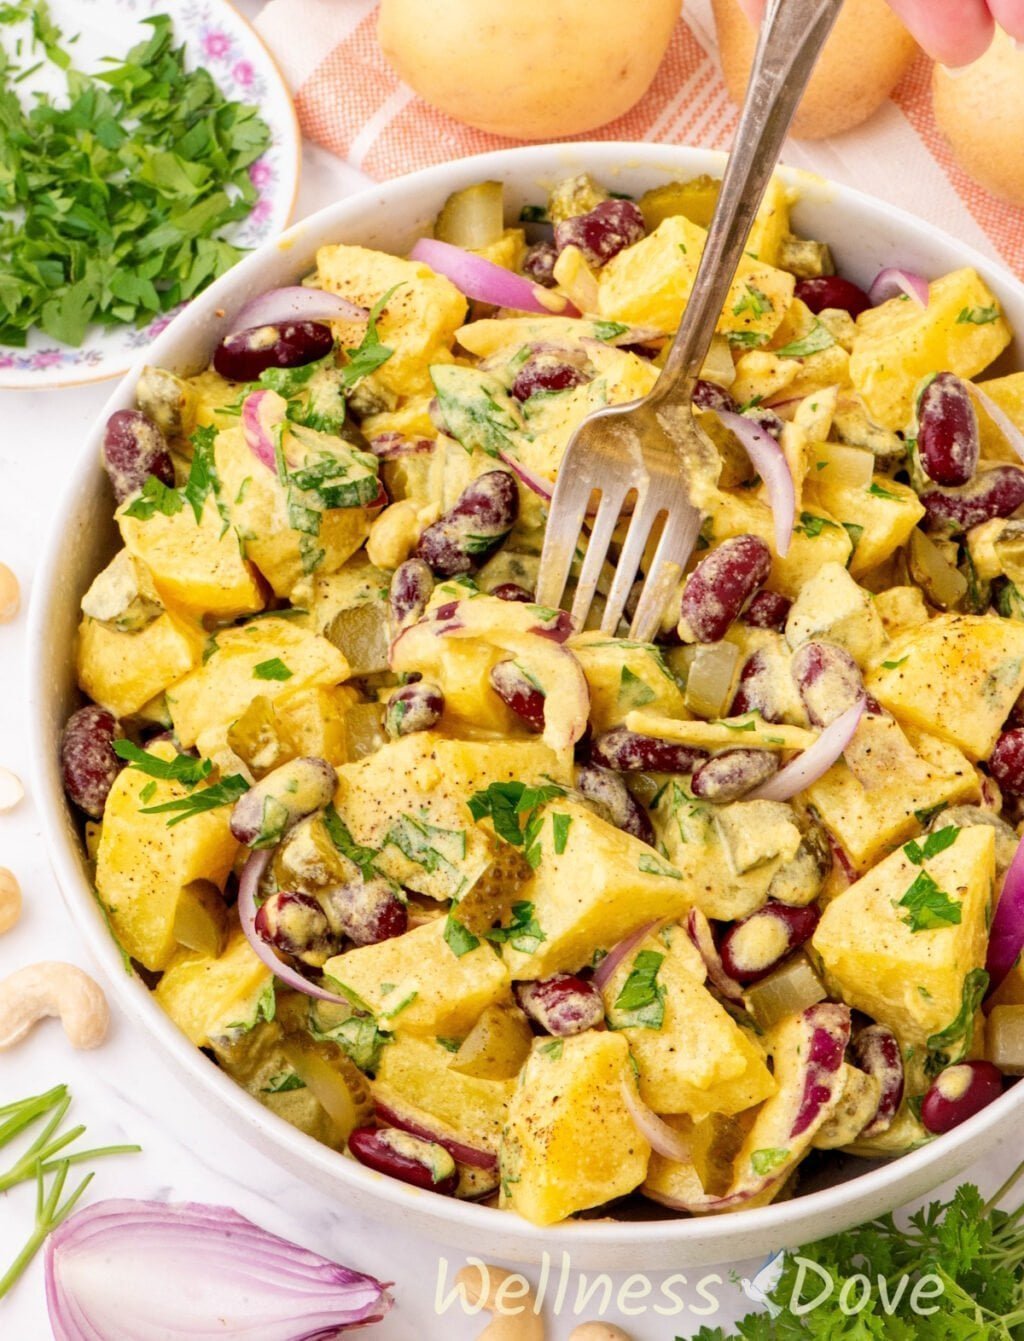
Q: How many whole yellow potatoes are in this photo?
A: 3